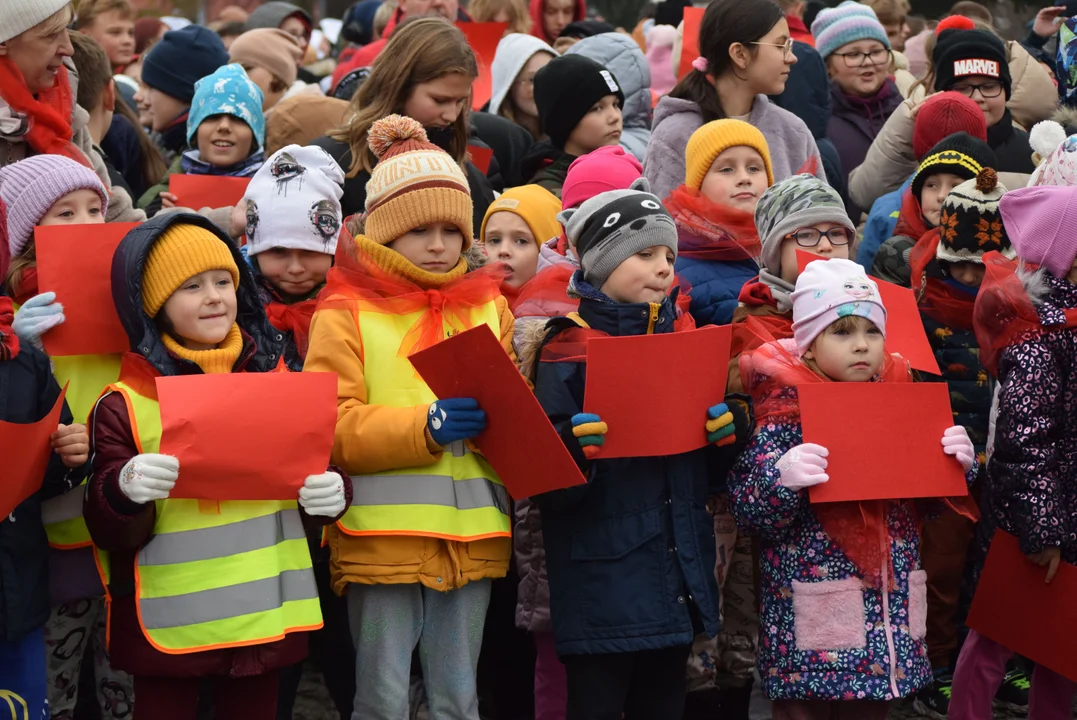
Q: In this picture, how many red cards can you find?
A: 12